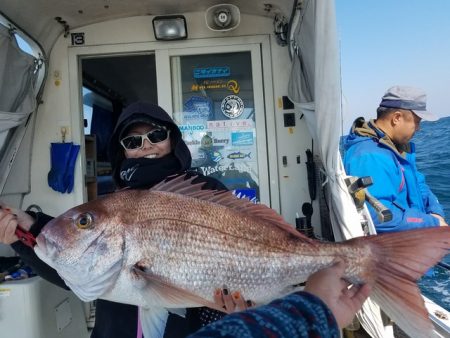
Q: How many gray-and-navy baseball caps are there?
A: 1